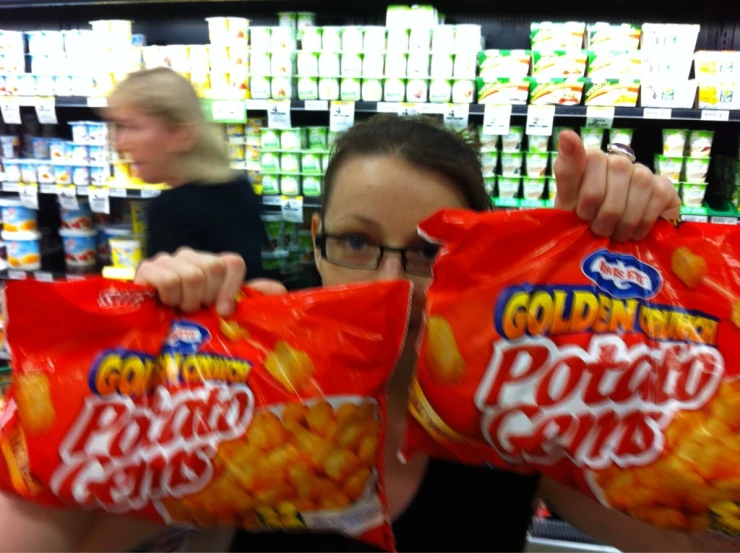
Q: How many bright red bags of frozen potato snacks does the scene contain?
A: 2